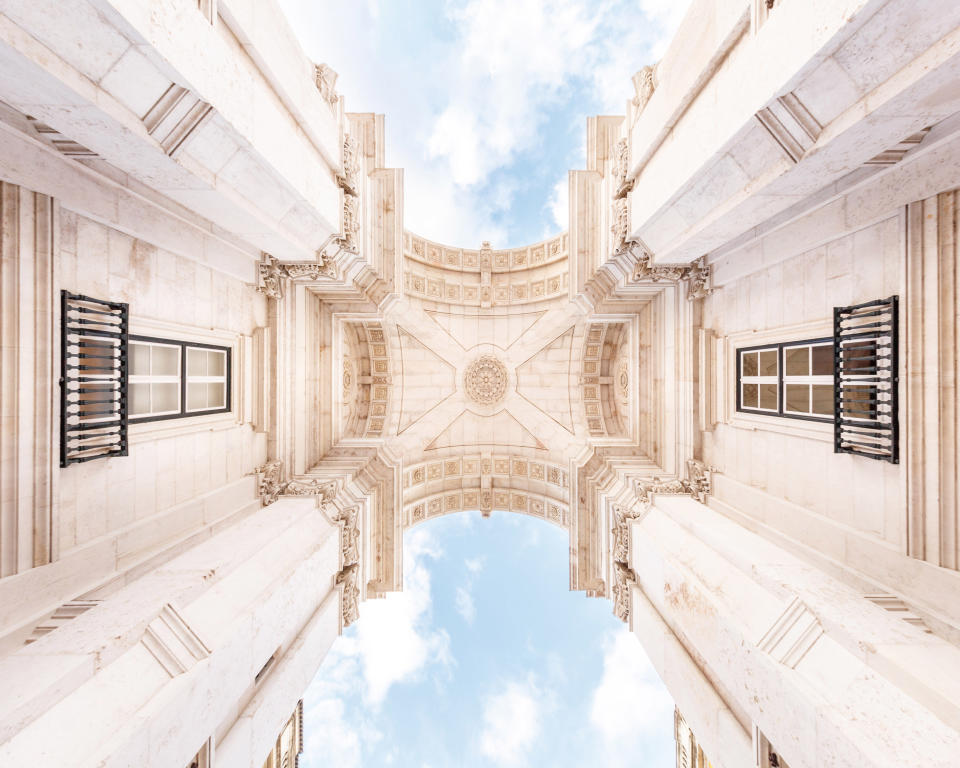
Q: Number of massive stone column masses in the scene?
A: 4